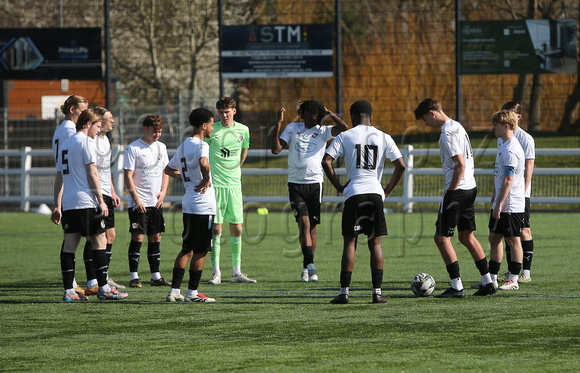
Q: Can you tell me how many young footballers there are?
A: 11